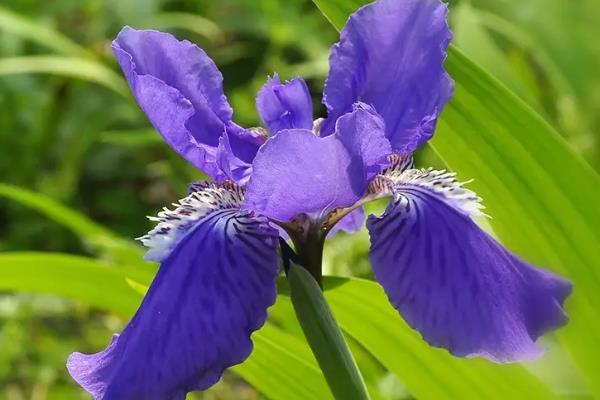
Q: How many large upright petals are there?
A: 2